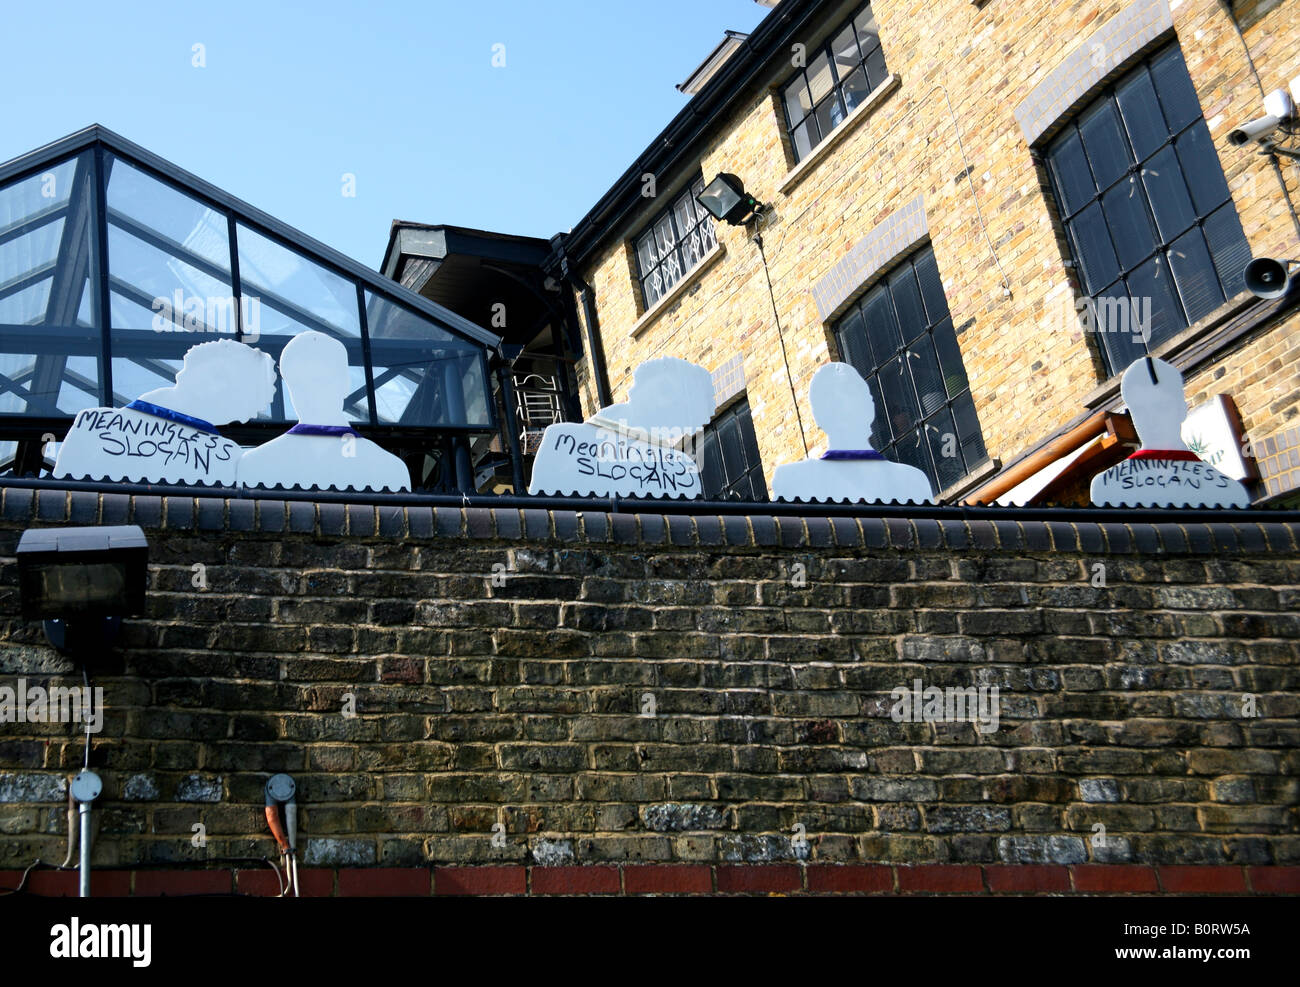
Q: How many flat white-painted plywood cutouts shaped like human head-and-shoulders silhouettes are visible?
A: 5